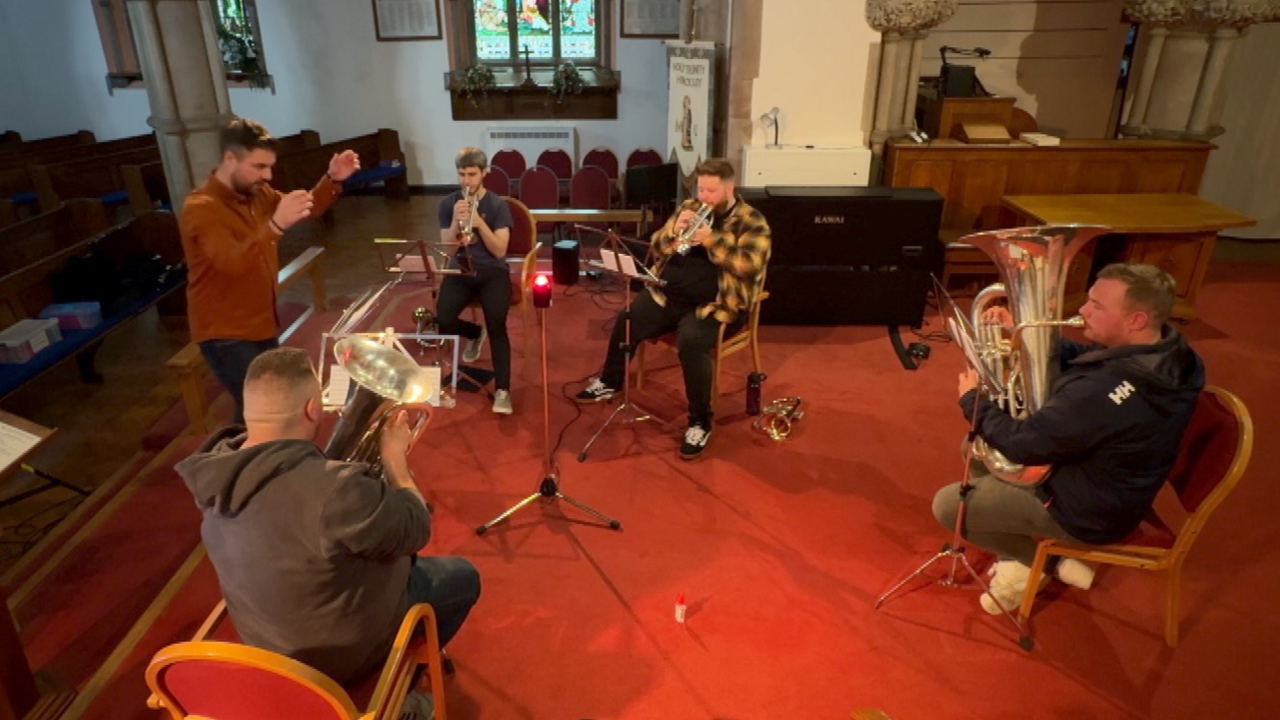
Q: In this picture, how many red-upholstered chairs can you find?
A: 11